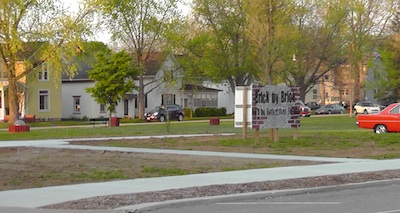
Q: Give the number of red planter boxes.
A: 3